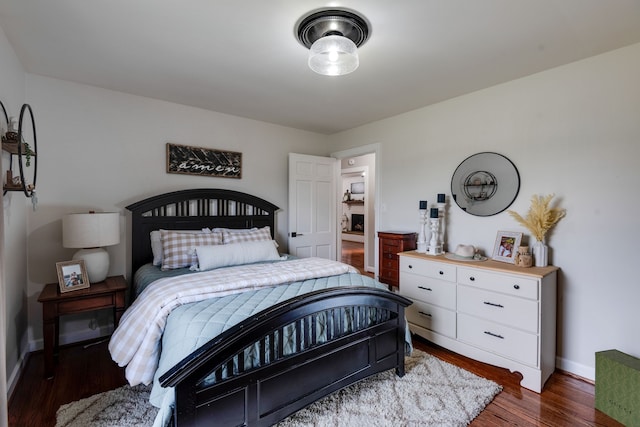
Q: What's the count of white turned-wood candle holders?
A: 3